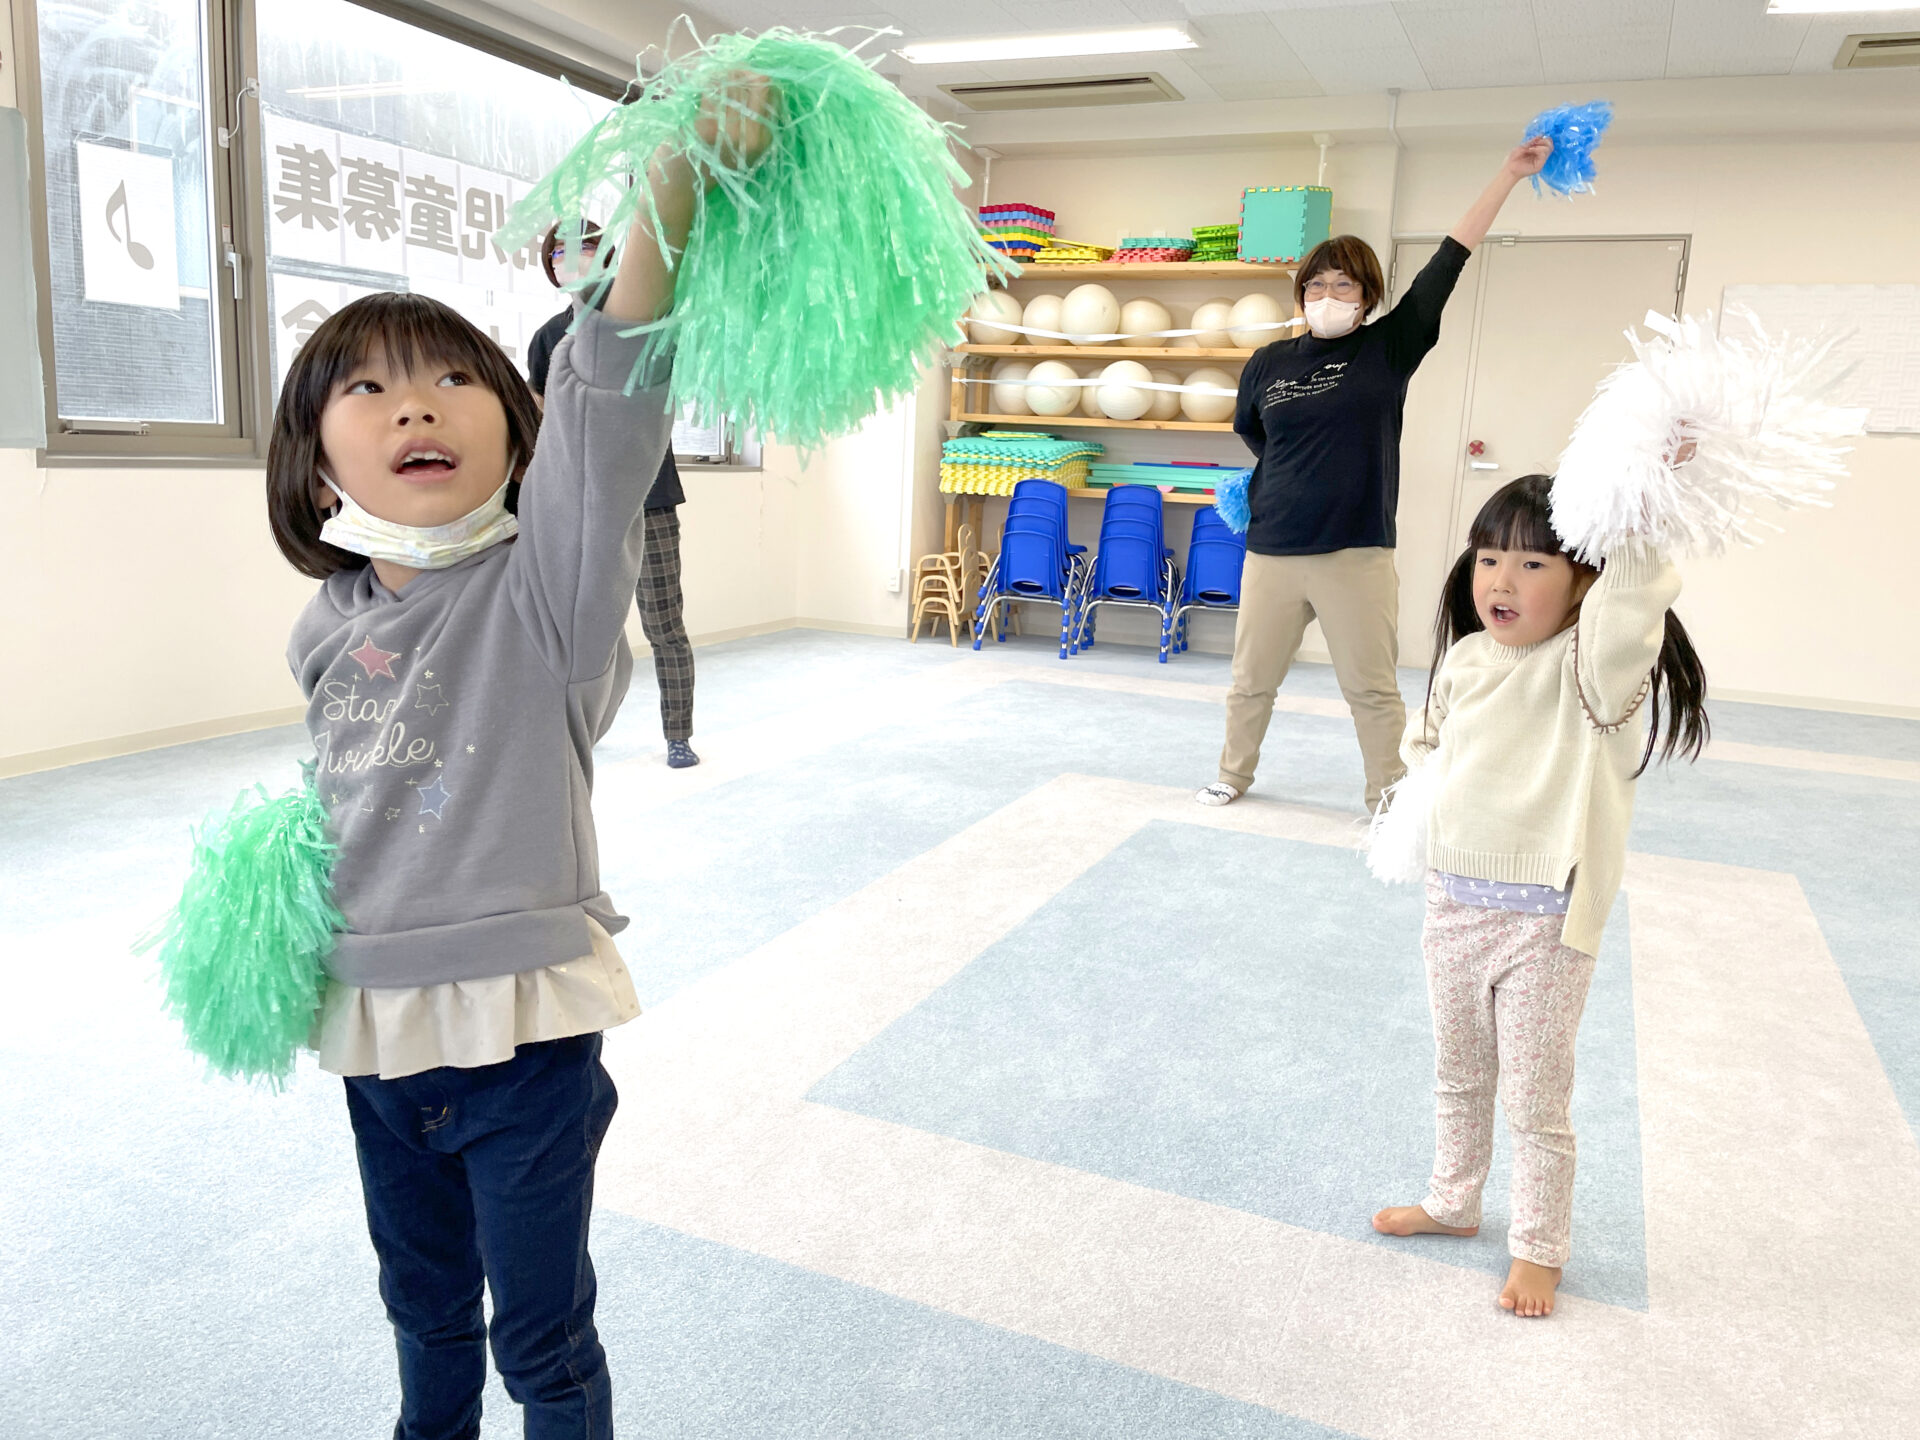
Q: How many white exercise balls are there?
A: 12